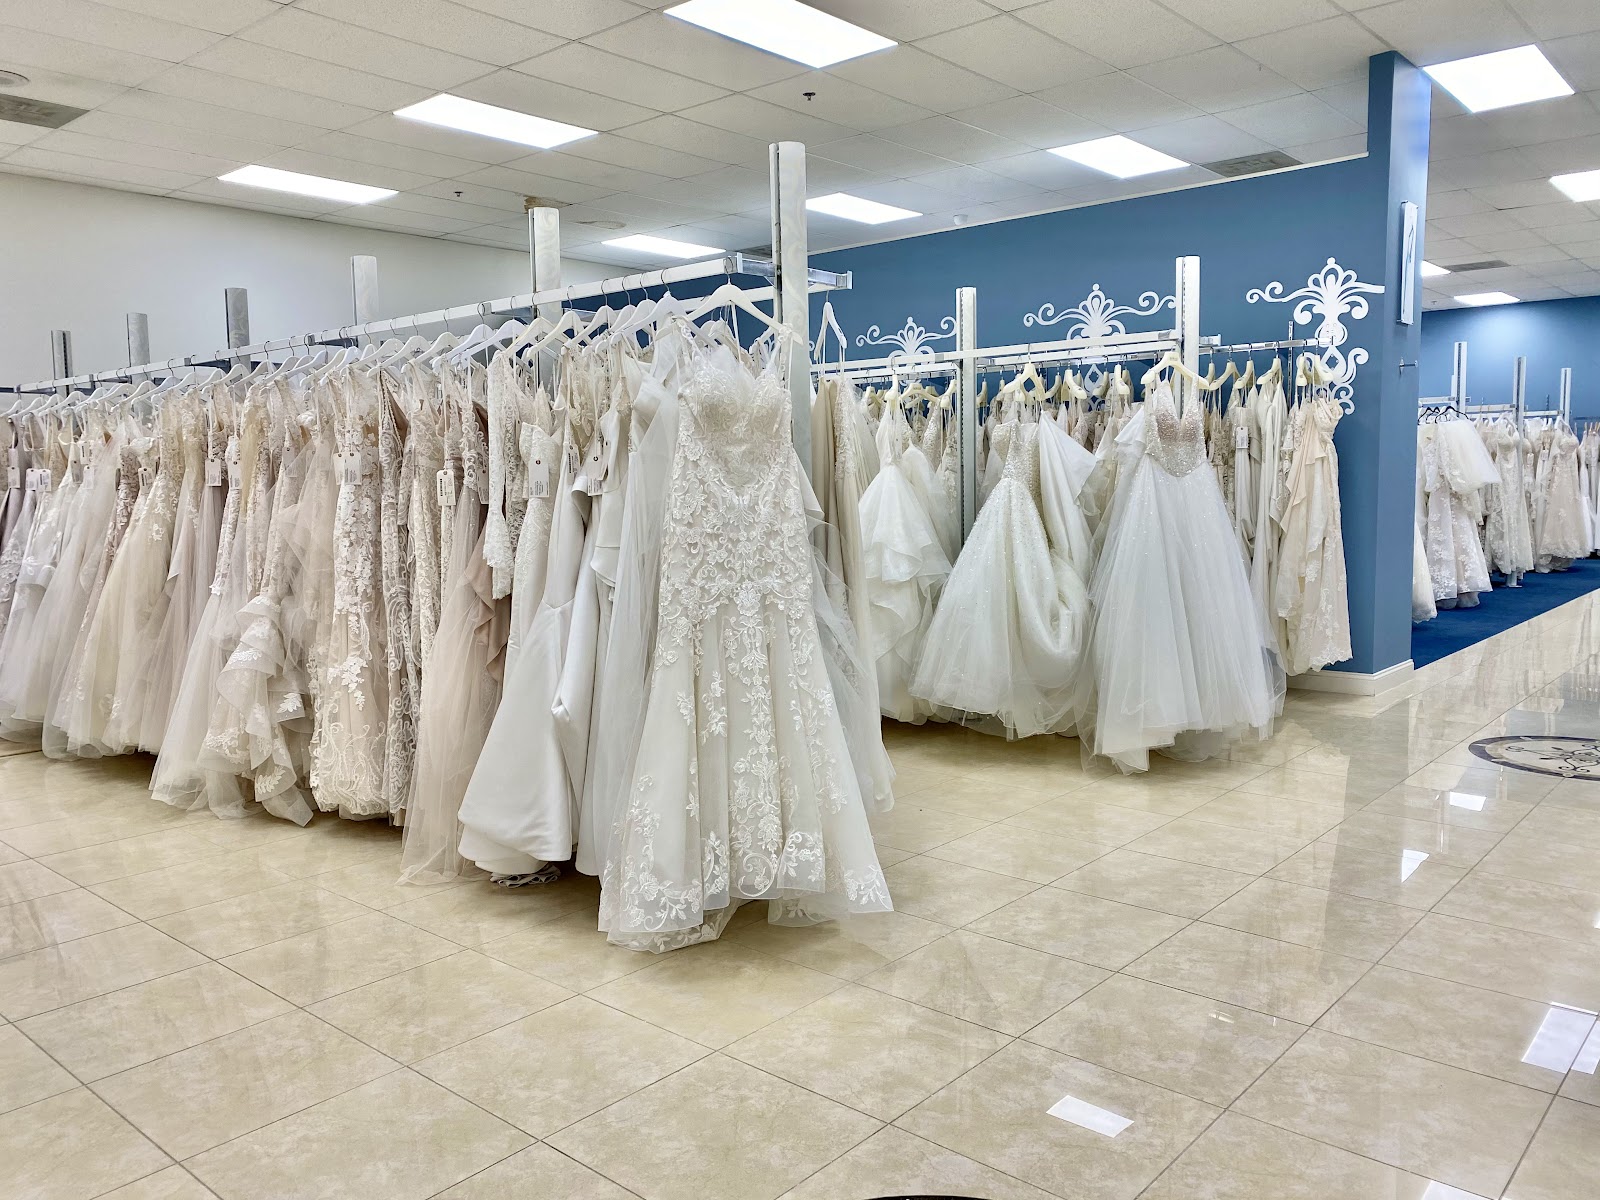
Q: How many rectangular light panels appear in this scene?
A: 10